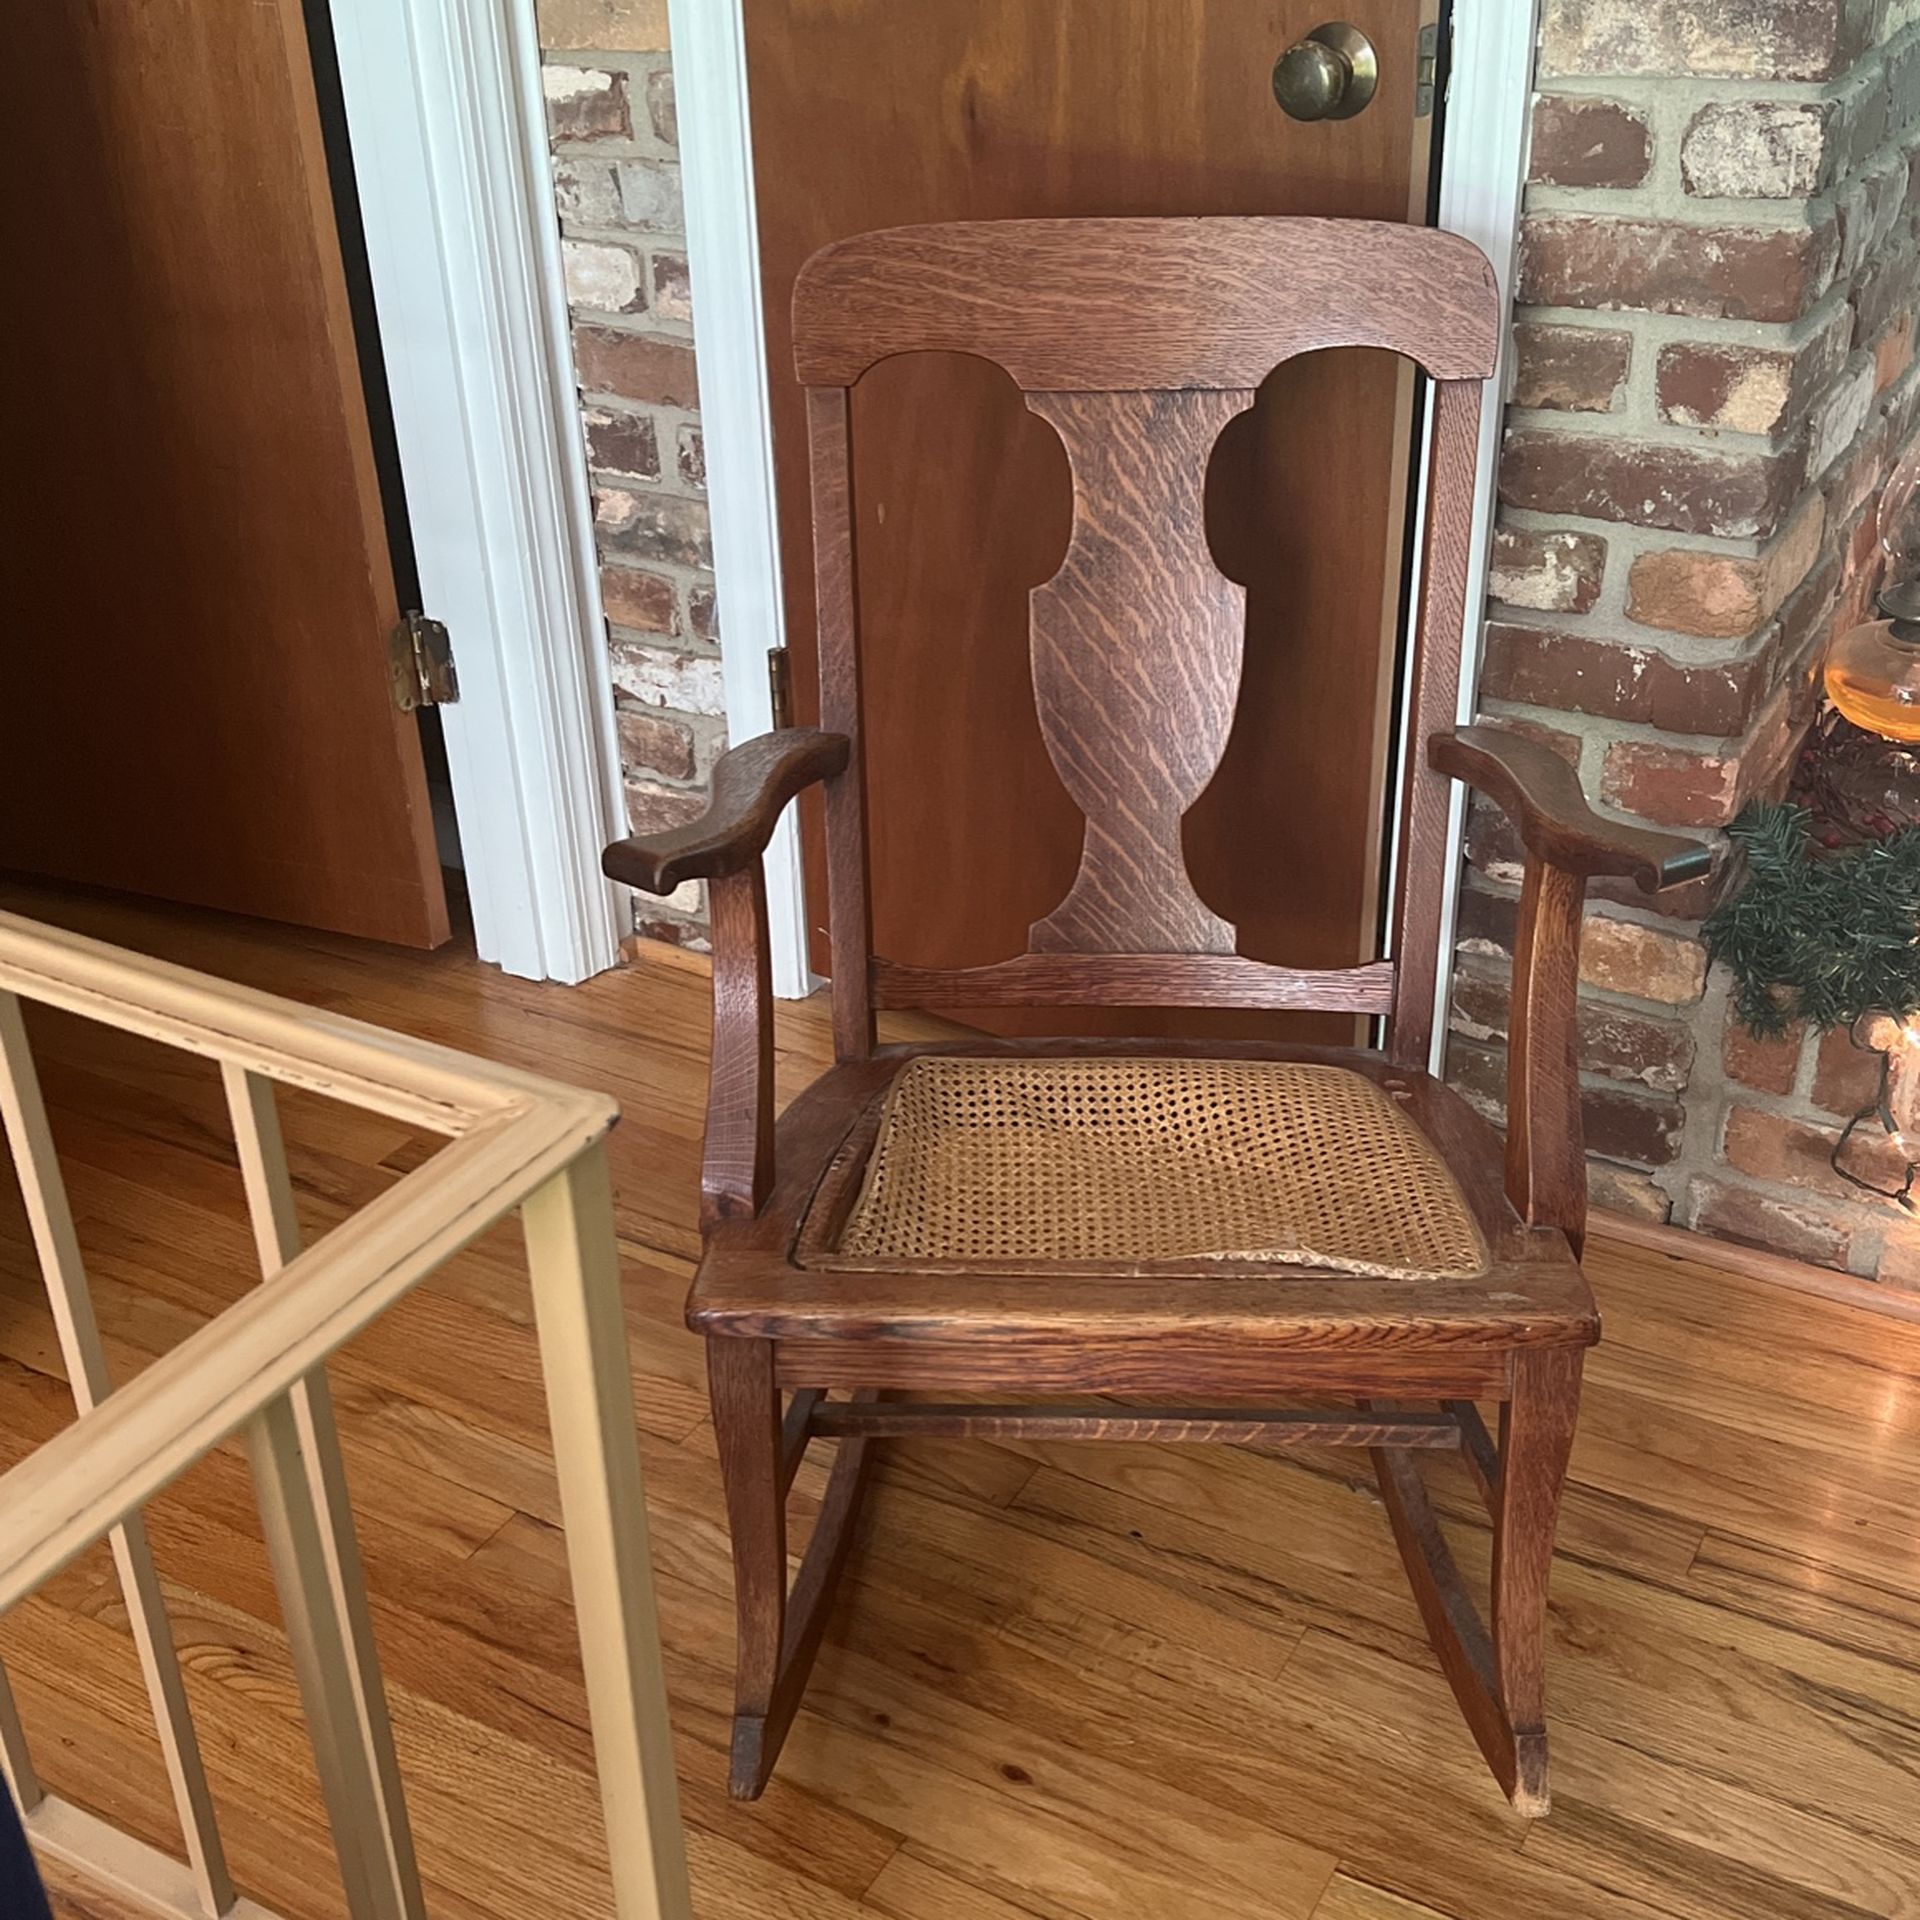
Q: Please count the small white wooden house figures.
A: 0